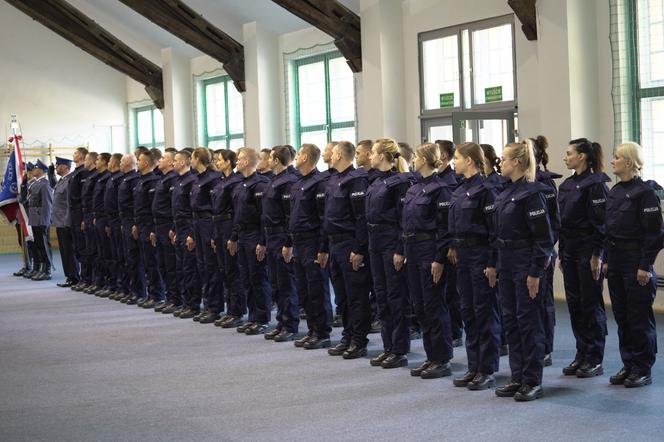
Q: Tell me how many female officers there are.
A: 8